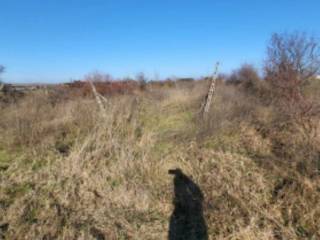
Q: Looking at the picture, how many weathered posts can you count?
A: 2